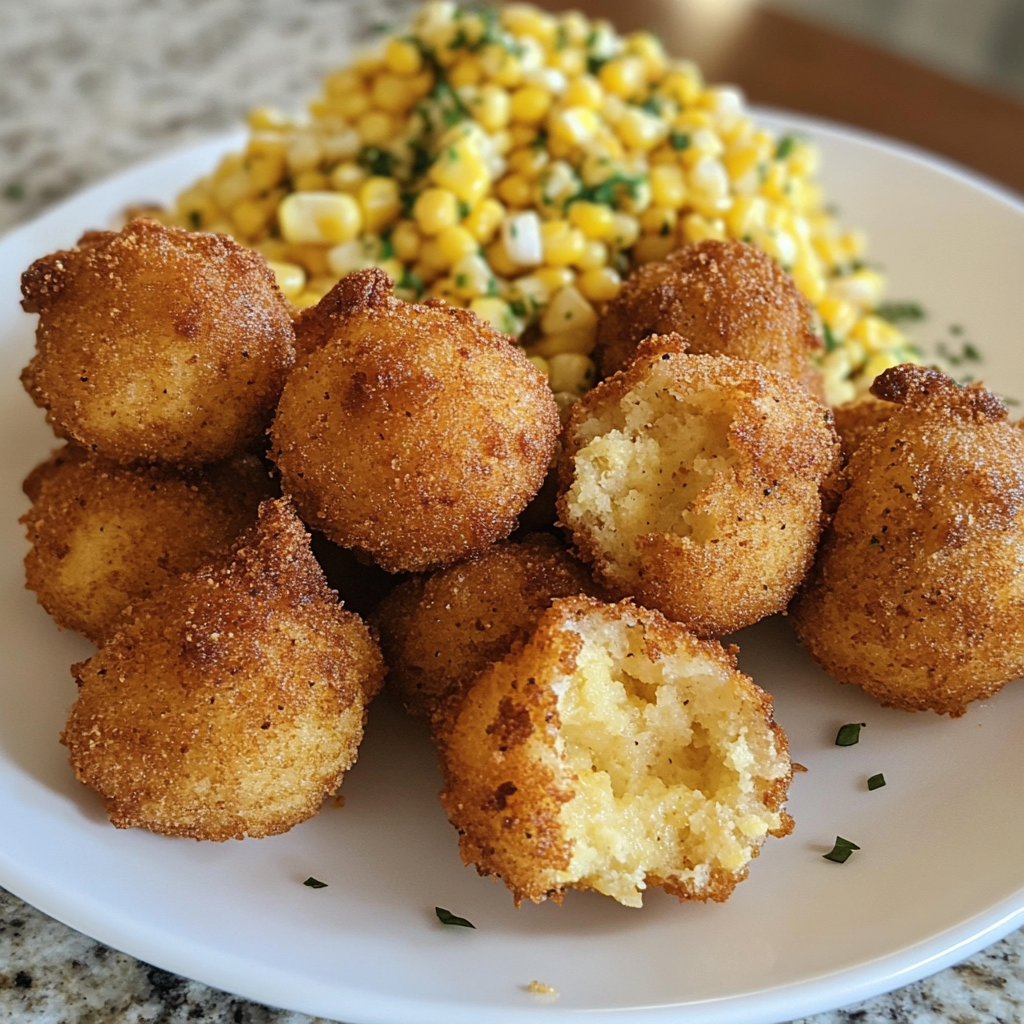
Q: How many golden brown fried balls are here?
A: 10